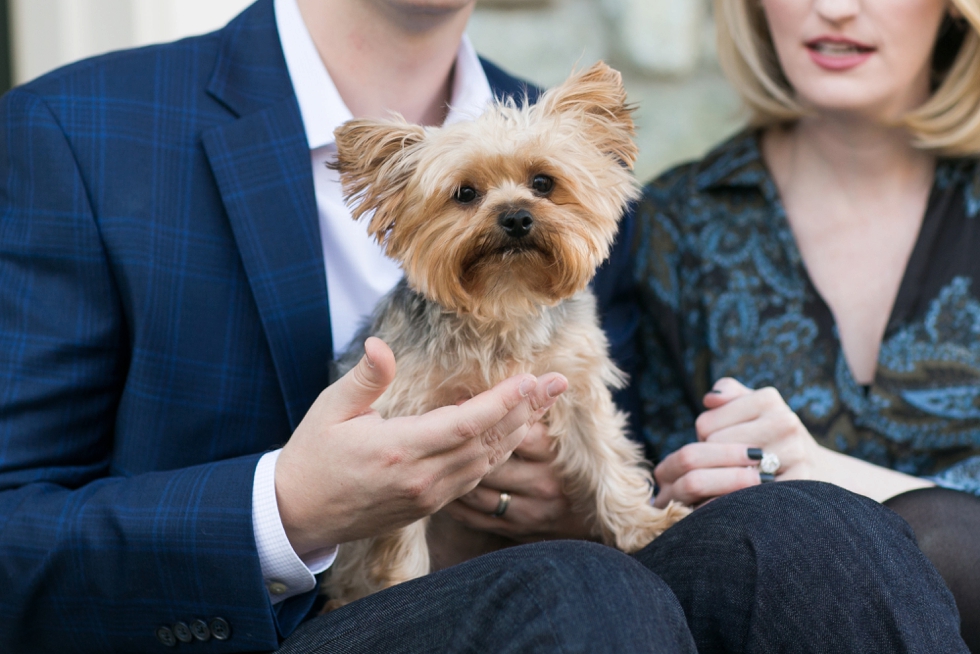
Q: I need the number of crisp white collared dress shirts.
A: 1